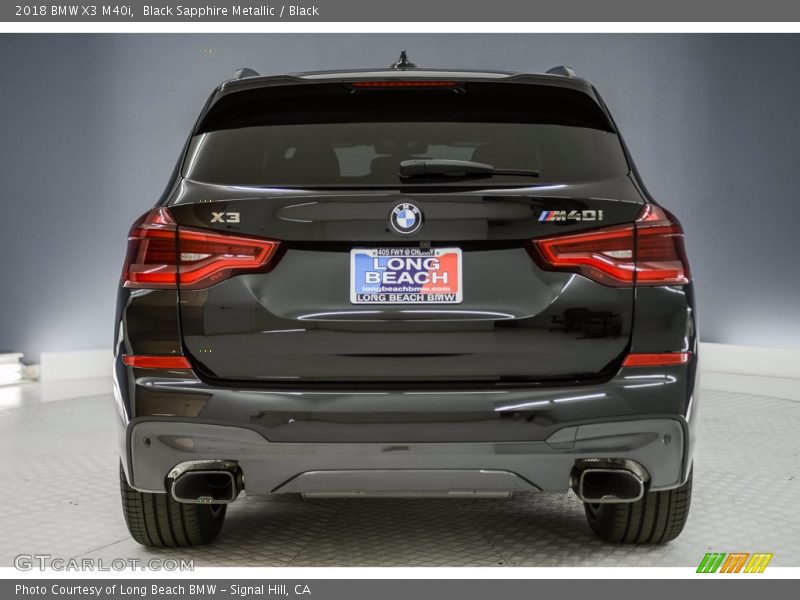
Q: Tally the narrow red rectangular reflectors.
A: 2